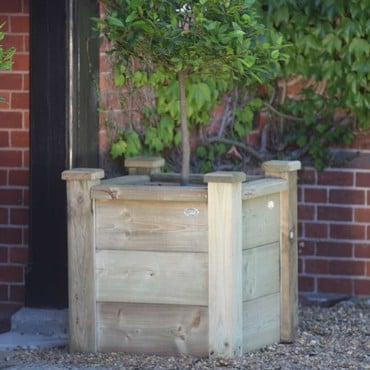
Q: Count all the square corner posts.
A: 4